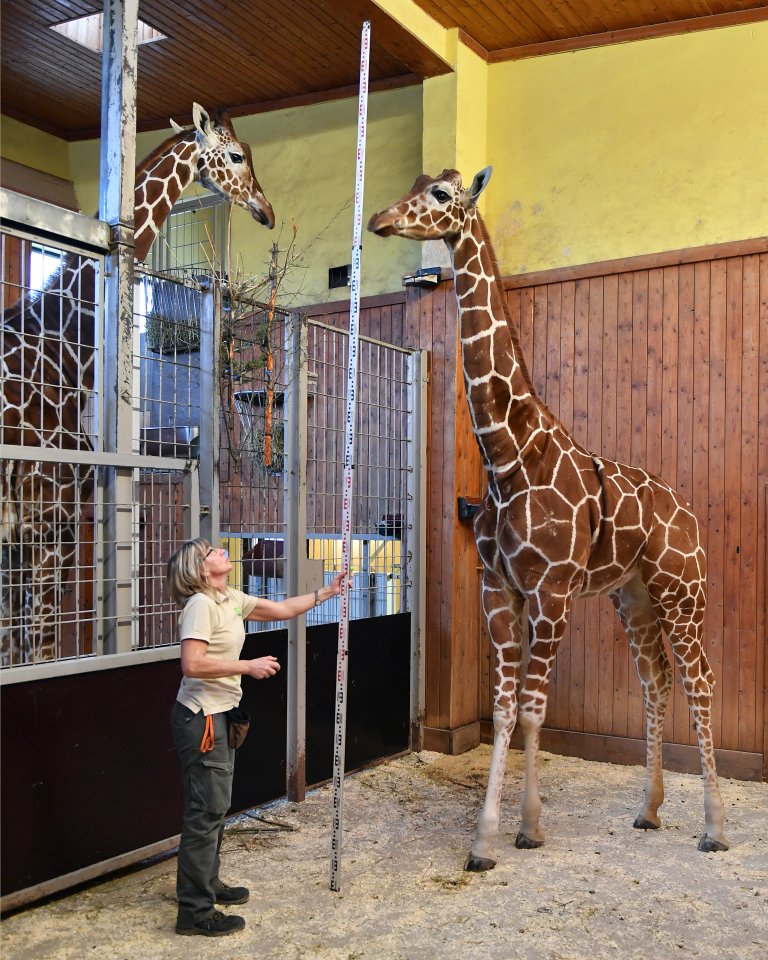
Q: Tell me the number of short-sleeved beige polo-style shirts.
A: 1